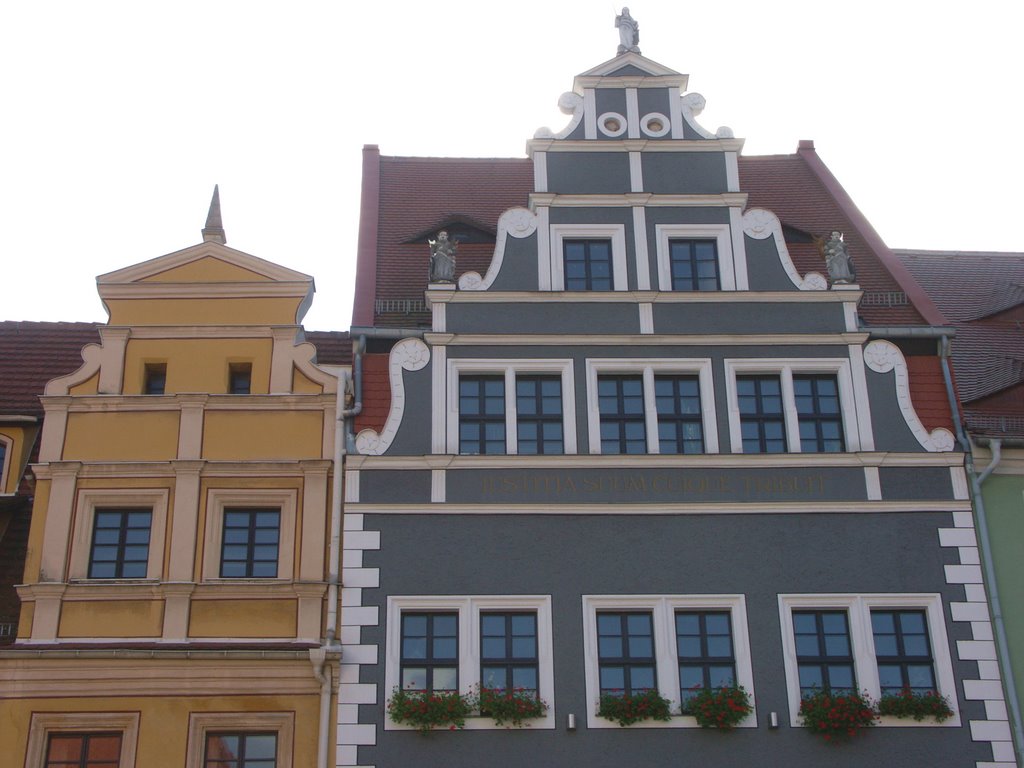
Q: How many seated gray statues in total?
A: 2